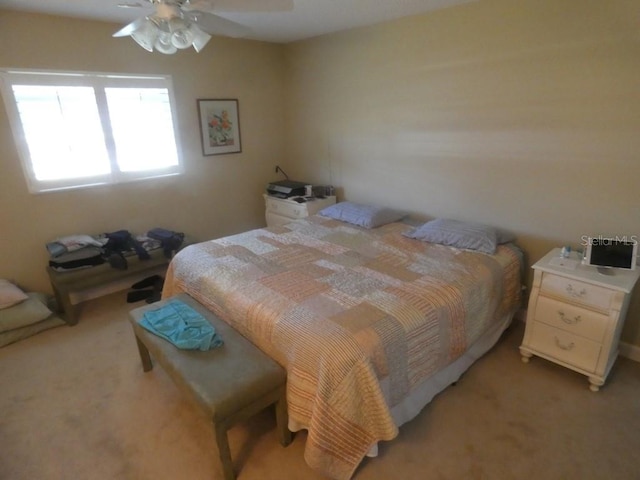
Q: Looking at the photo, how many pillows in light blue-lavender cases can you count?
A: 2